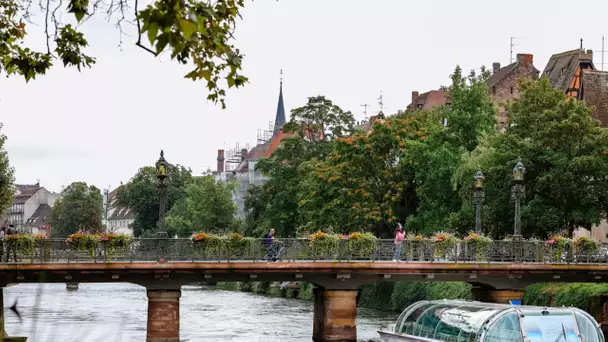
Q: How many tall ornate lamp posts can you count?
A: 3